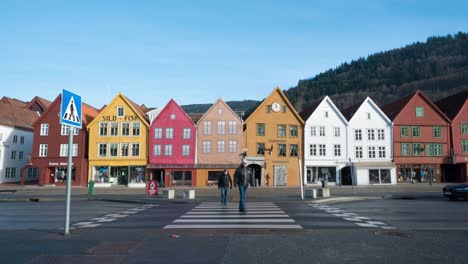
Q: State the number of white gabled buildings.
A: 2